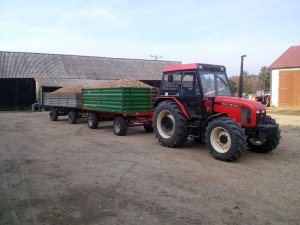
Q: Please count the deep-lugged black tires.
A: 3